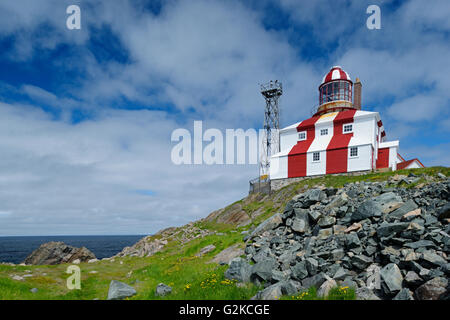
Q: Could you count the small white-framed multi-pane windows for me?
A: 5